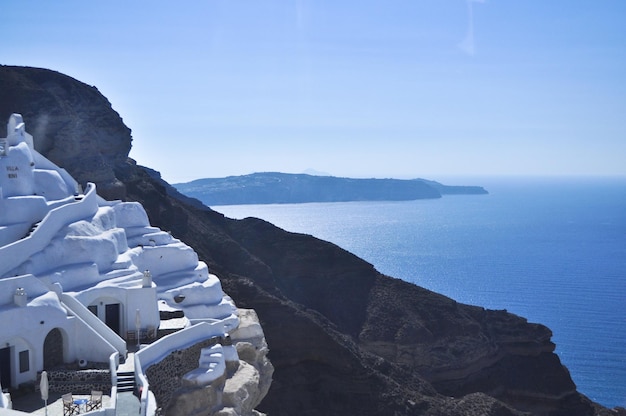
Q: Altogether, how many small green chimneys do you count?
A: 0